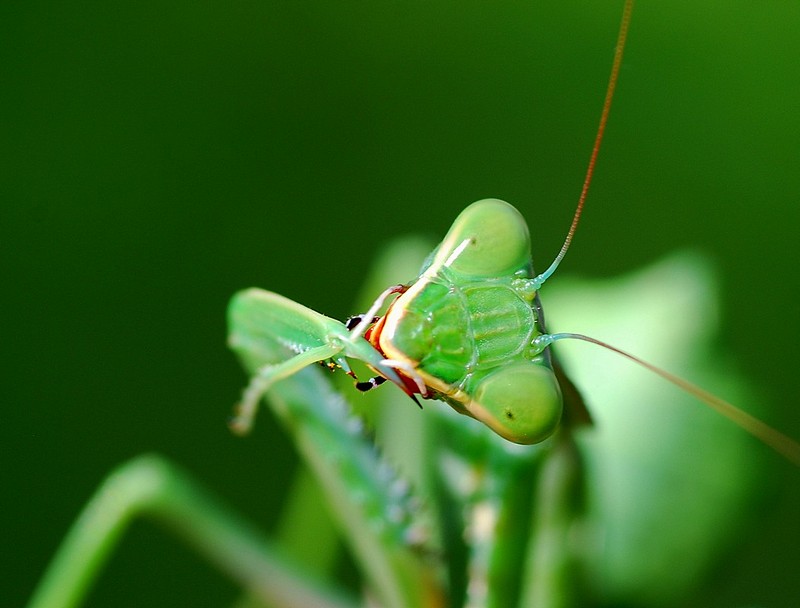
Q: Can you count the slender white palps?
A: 2